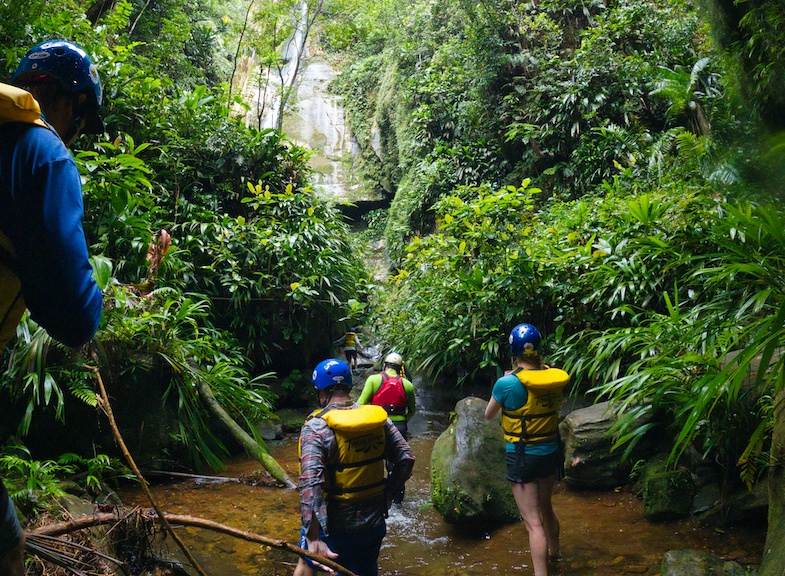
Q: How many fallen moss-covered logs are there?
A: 1